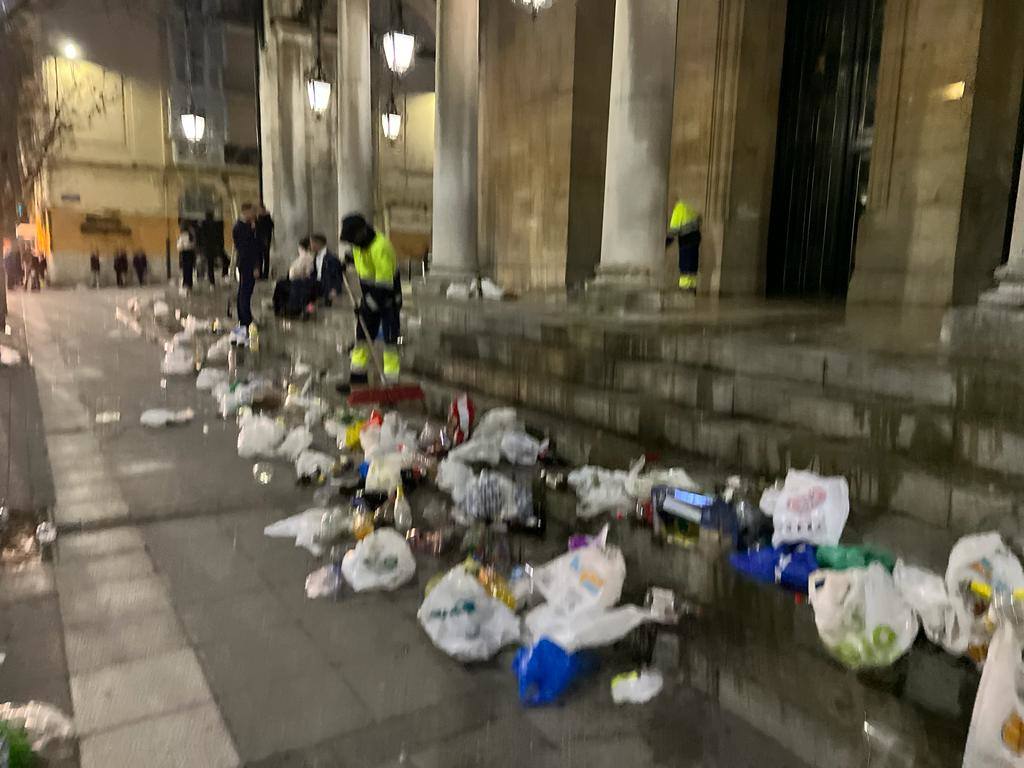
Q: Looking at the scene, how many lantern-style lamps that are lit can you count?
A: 5